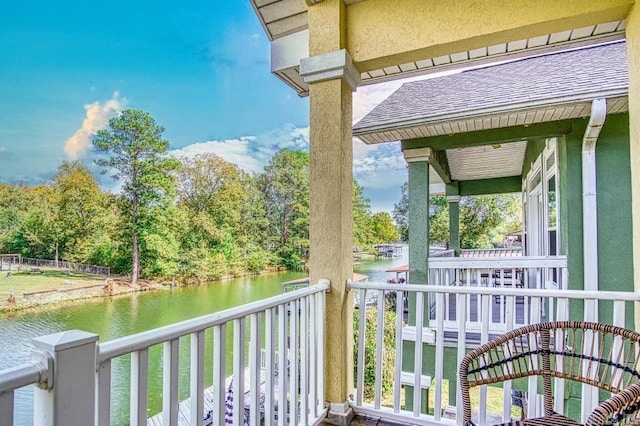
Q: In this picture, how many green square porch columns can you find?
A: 2